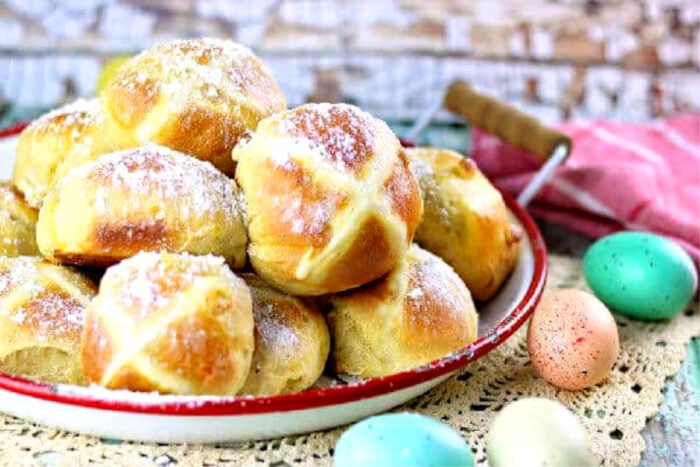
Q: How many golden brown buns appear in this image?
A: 10